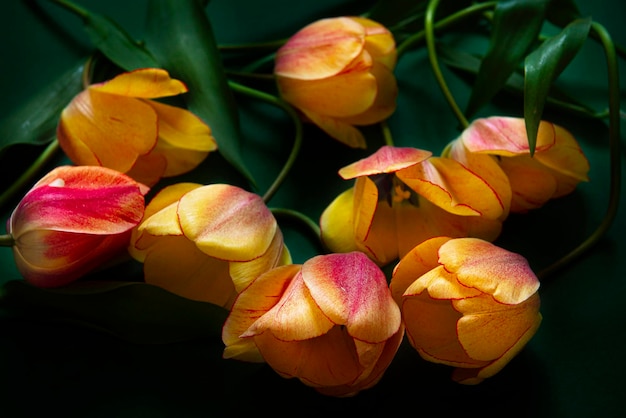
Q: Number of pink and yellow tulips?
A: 8